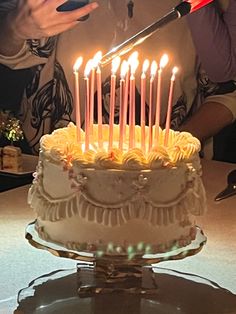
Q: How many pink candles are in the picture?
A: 12